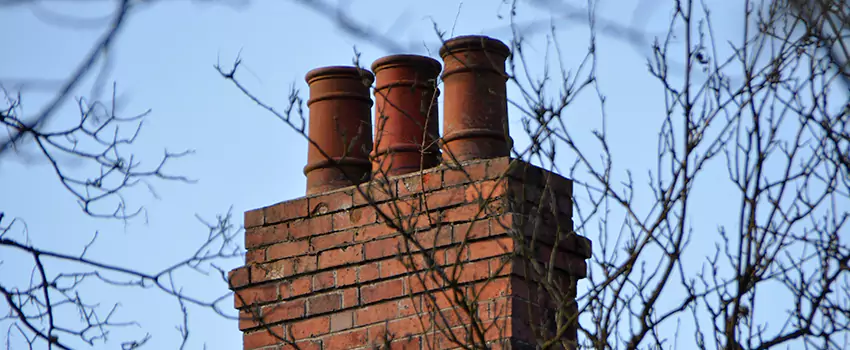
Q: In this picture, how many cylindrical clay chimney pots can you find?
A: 3